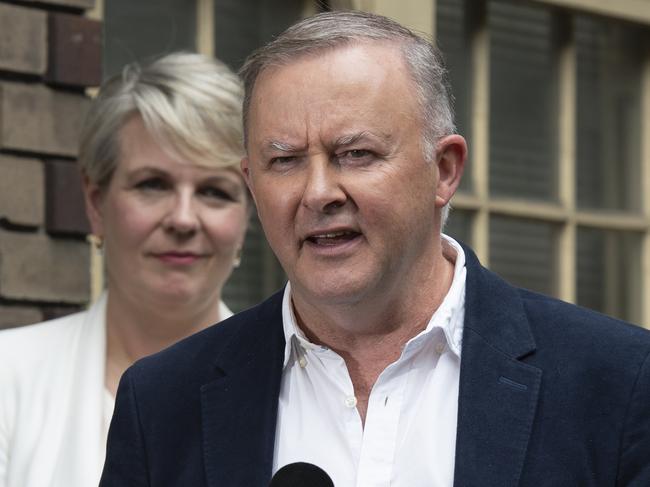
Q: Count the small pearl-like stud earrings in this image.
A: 2